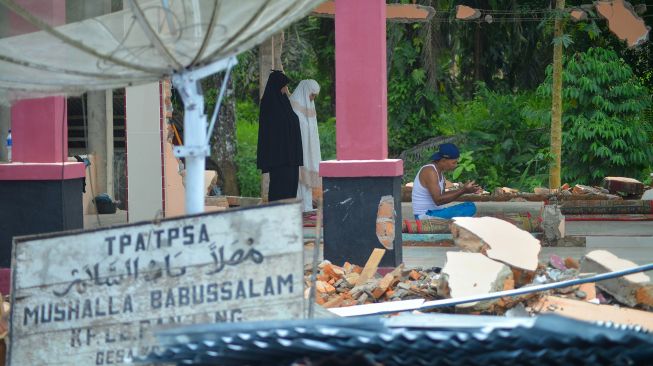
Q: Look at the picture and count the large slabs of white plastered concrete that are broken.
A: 3